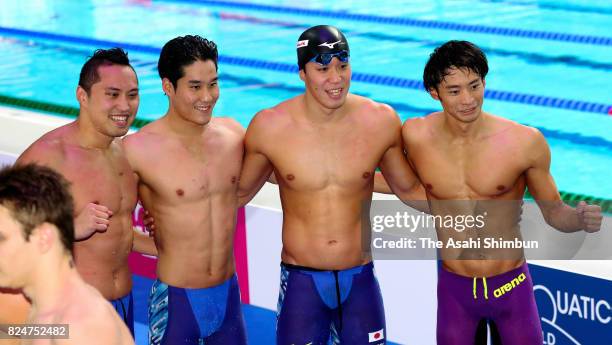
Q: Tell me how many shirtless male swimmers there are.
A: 5